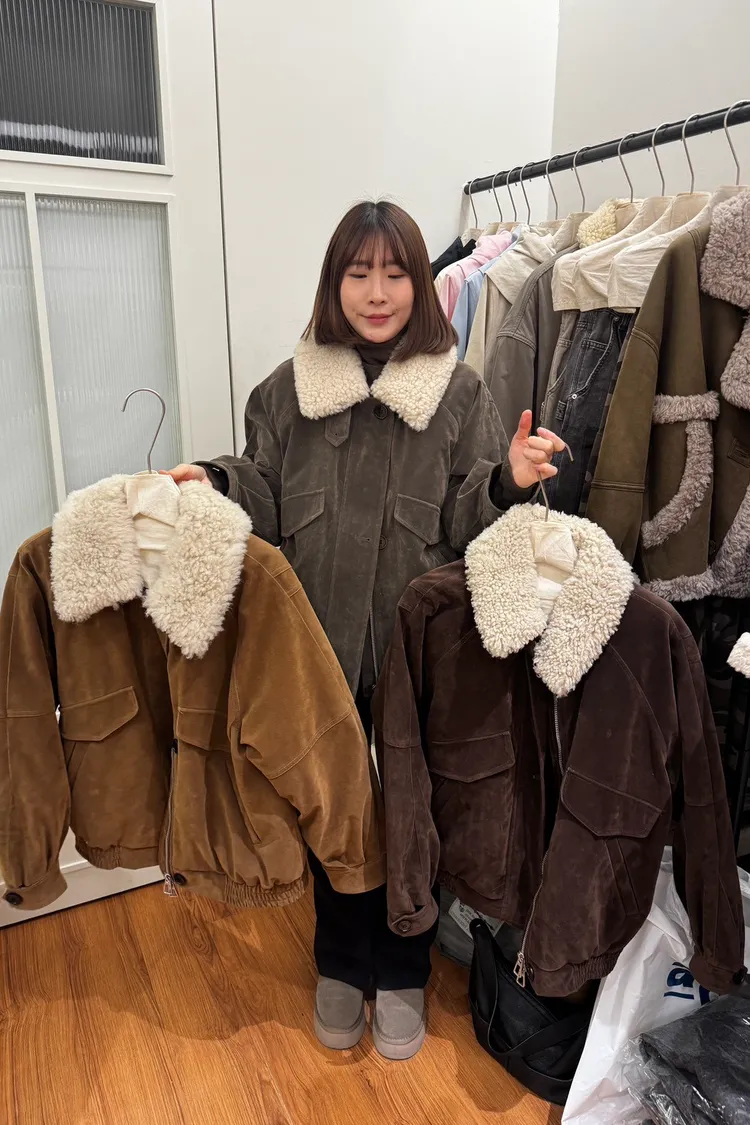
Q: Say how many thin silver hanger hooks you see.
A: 12